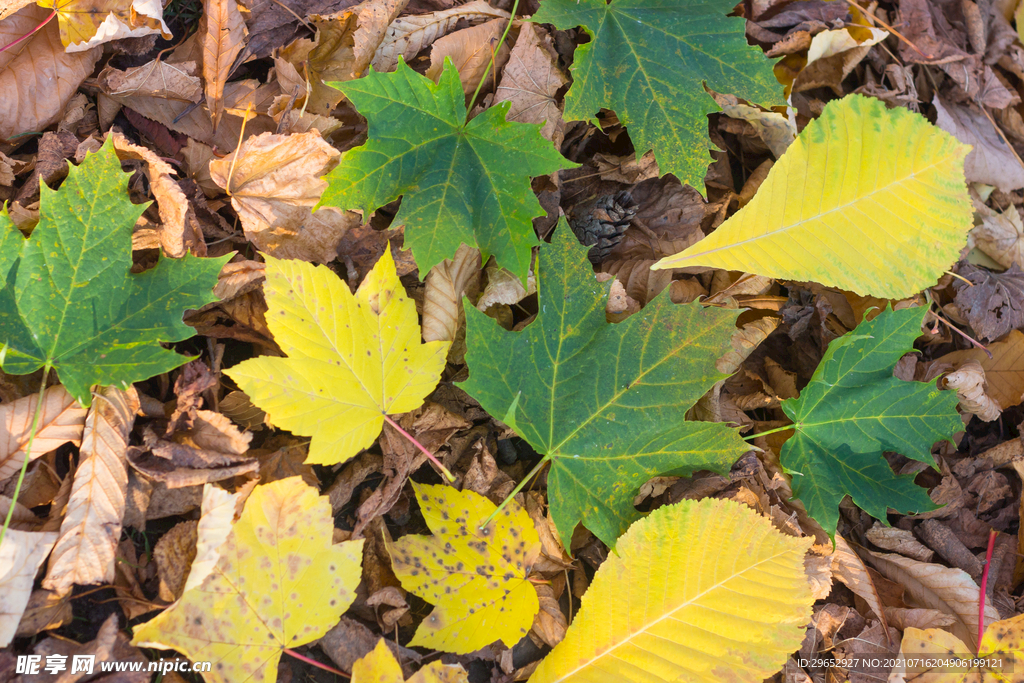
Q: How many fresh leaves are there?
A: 5